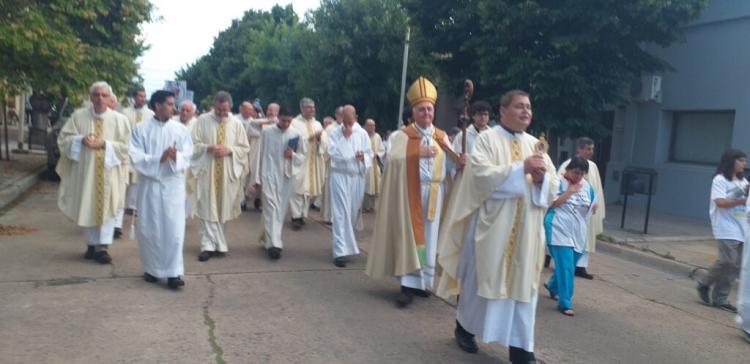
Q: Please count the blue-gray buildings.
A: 1